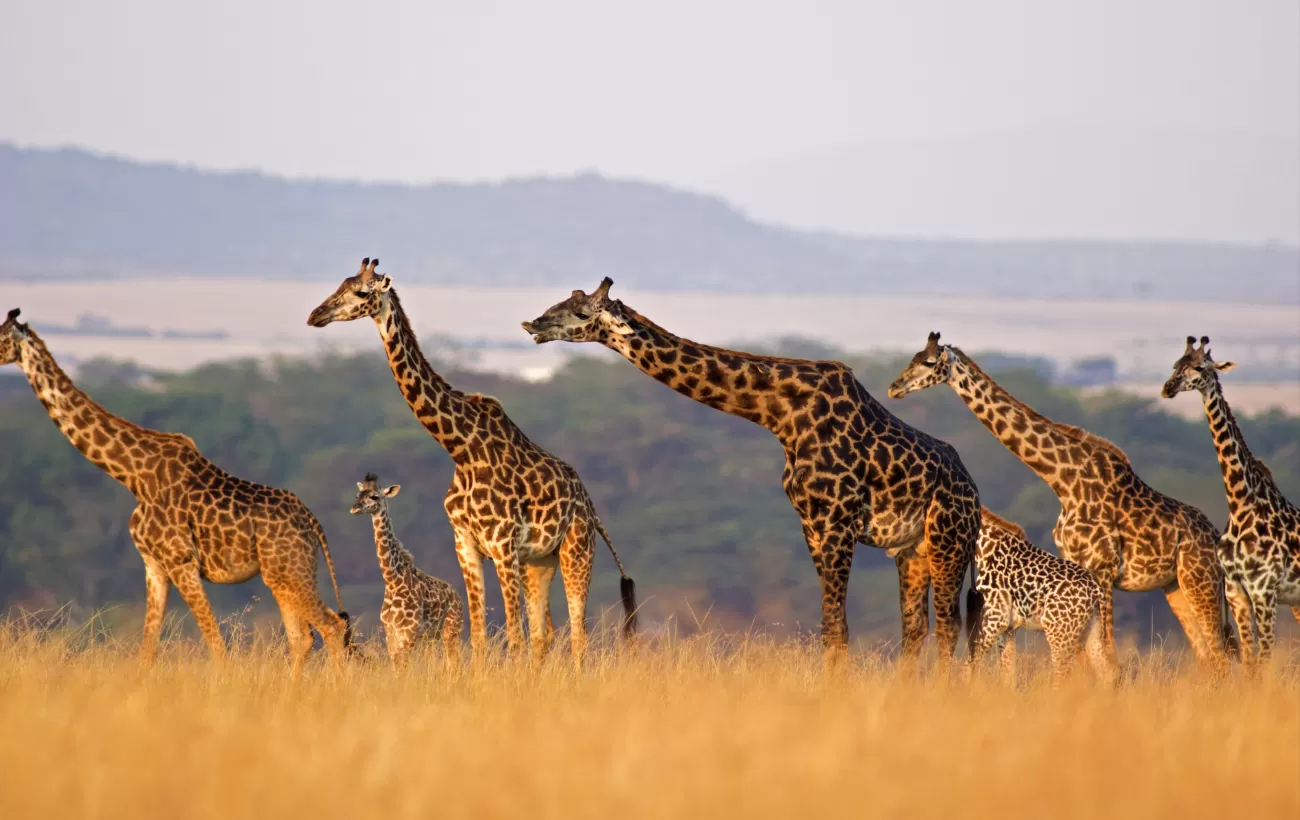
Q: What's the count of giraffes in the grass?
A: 7